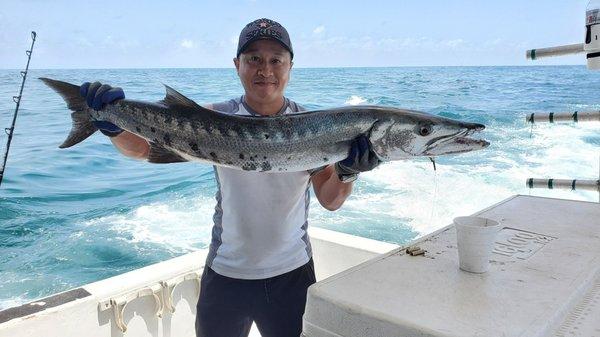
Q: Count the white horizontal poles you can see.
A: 3